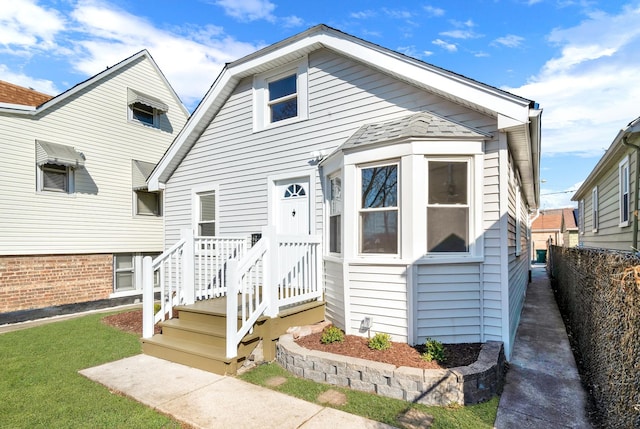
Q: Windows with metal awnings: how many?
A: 3